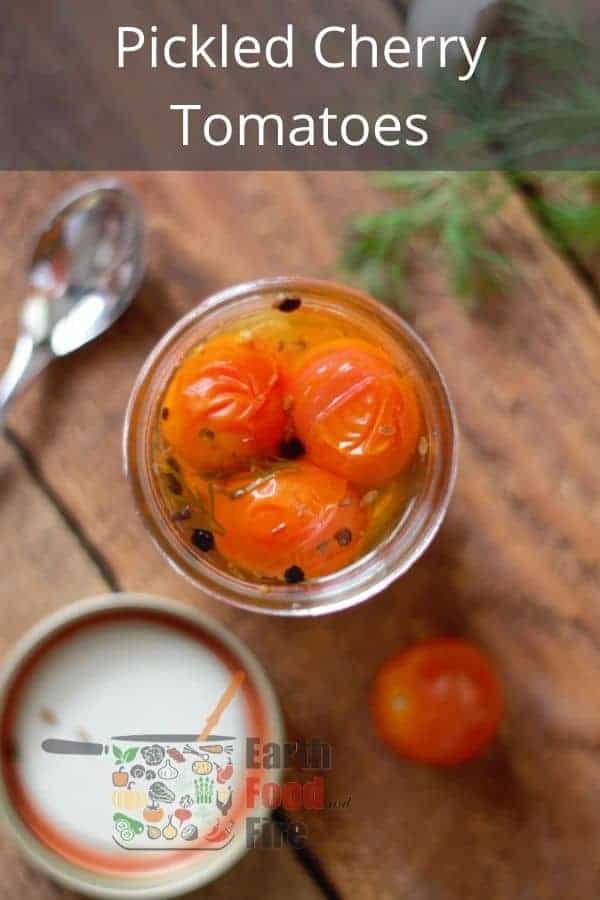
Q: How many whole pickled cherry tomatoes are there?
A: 3